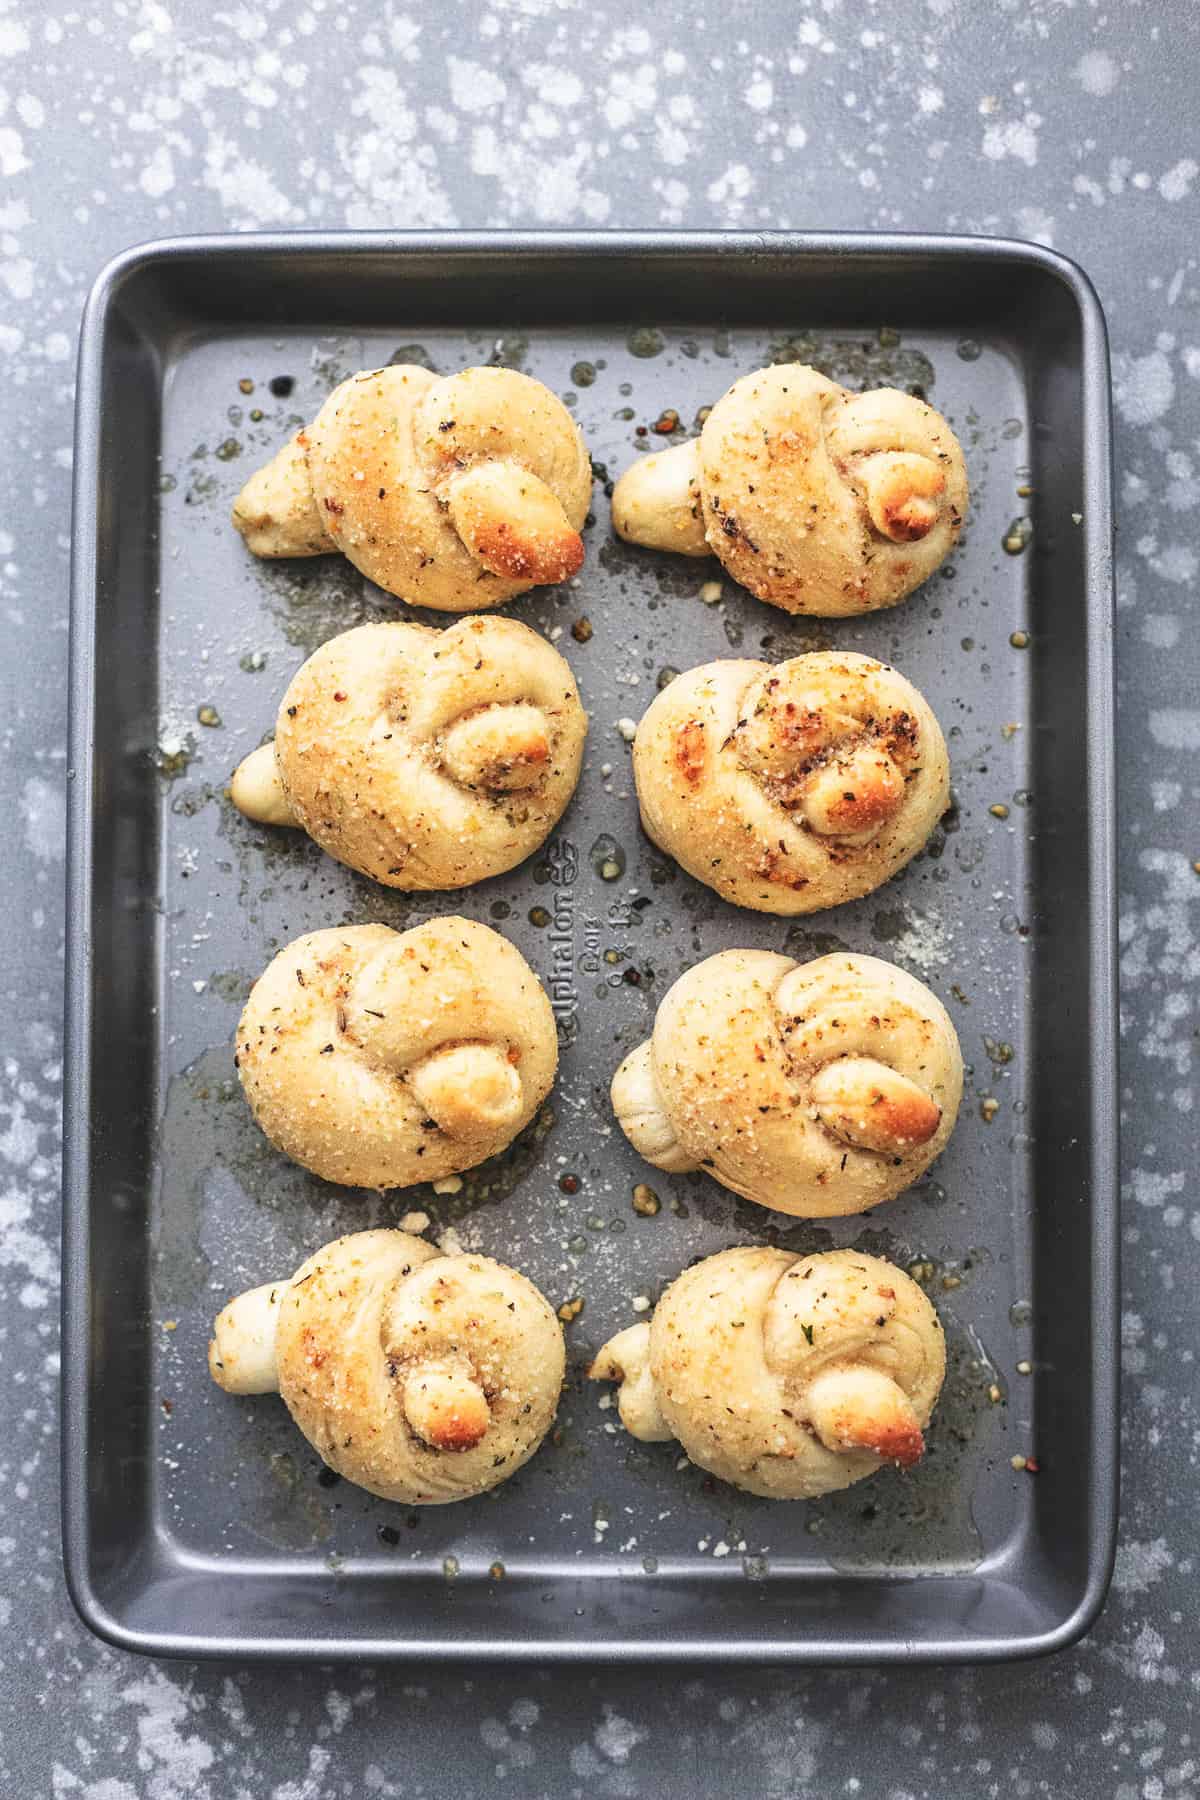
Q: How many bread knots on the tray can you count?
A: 8